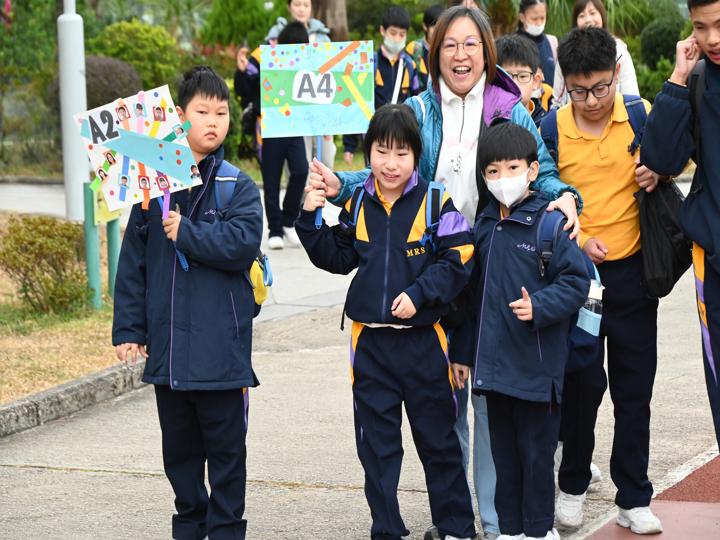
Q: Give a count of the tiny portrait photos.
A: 10